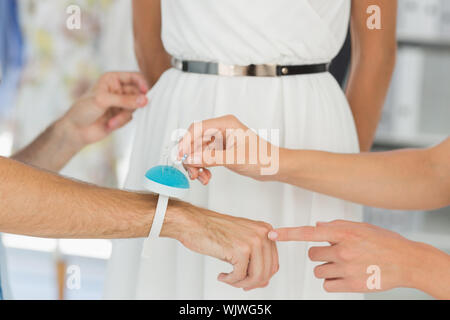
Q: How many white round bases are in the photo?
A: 1